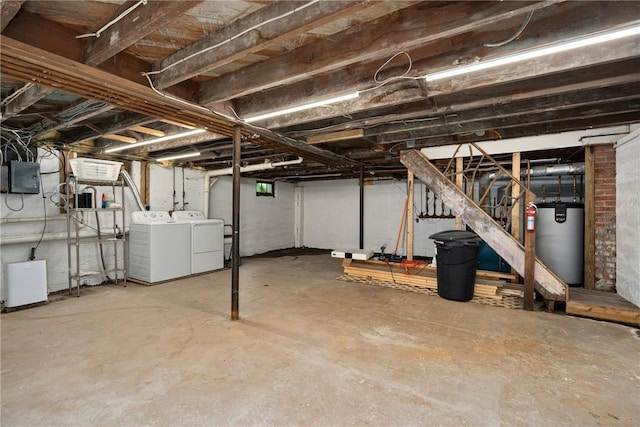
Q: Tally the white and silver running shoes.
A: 0